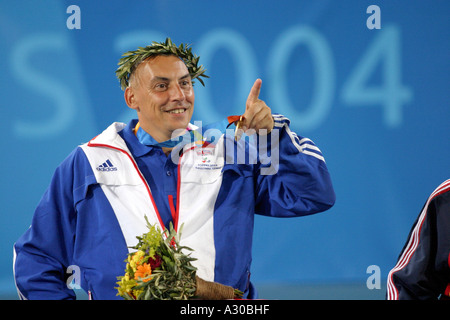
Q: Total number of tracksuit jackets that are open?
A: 1